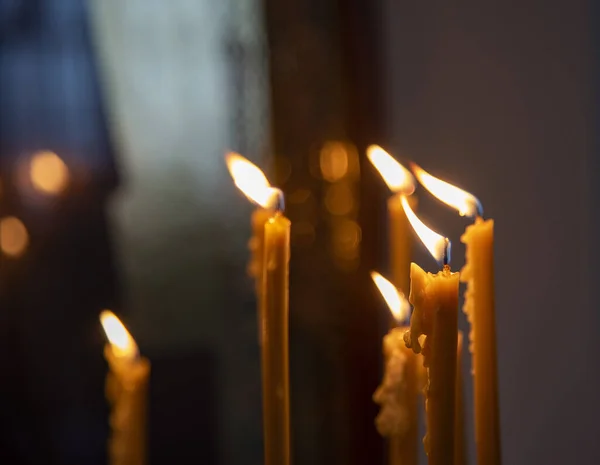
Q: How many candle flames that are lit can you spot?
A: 6